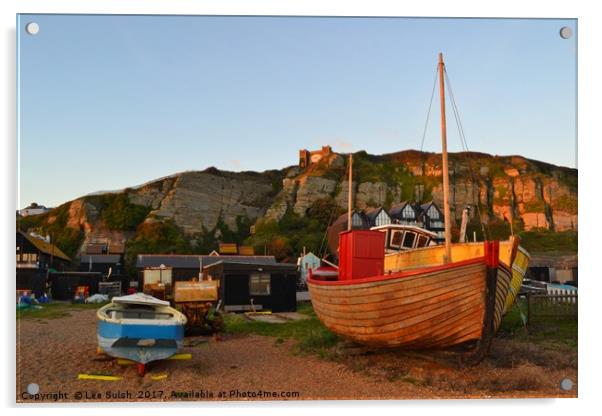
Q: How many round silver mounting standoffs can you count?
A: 4